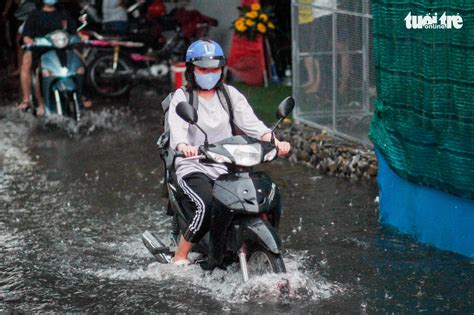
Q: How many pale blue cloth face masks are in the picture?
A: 1